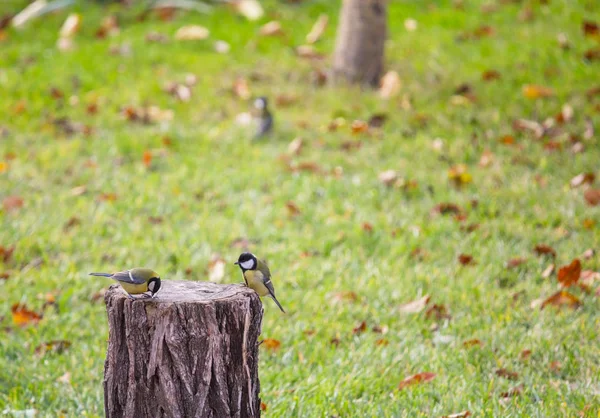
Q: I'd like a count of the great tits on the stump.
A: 2